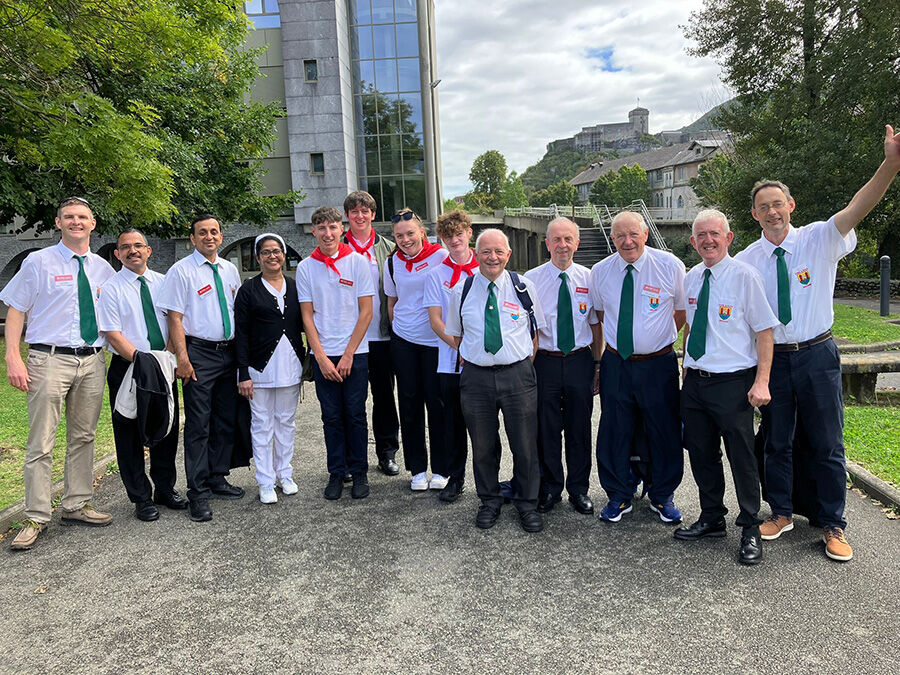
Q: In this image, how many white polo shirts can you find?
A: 4